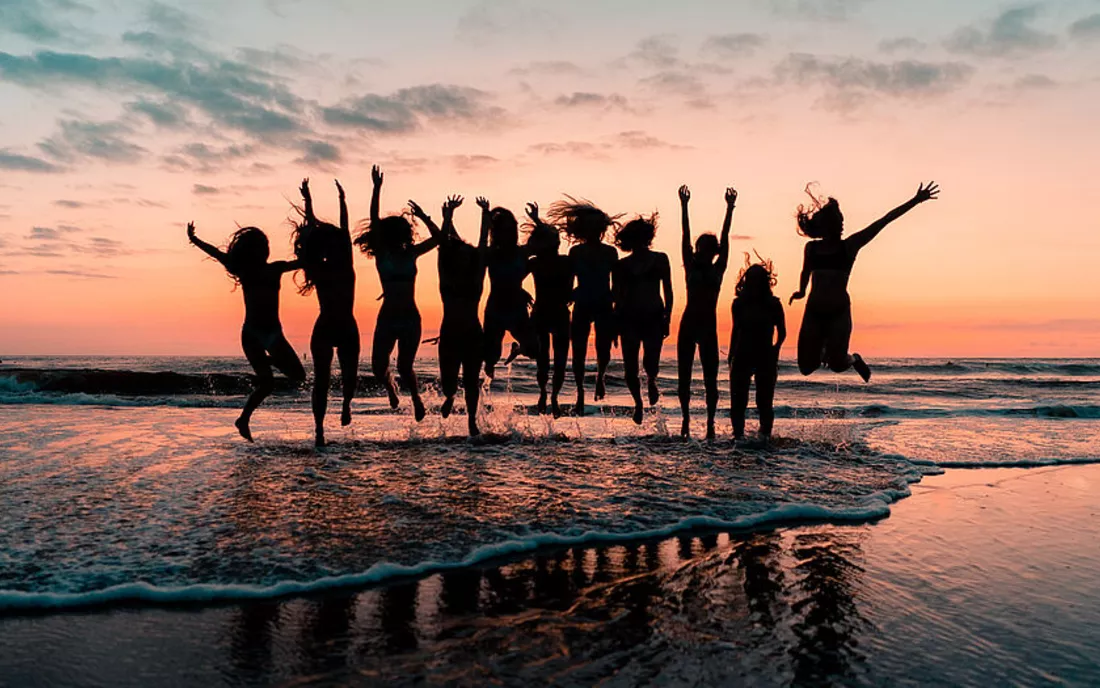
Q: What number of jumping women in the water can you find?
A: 11